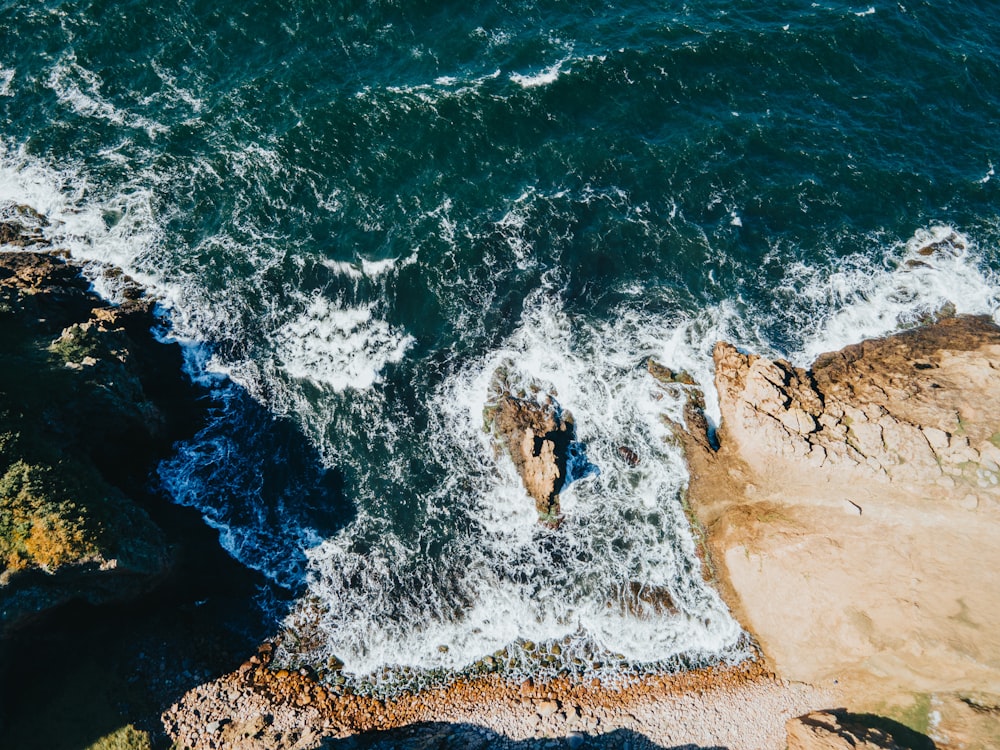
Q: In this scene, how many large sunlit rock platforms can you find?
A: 1